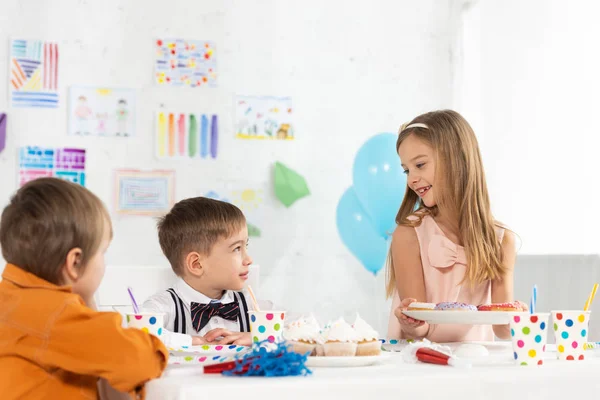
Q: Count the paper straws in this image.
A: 4